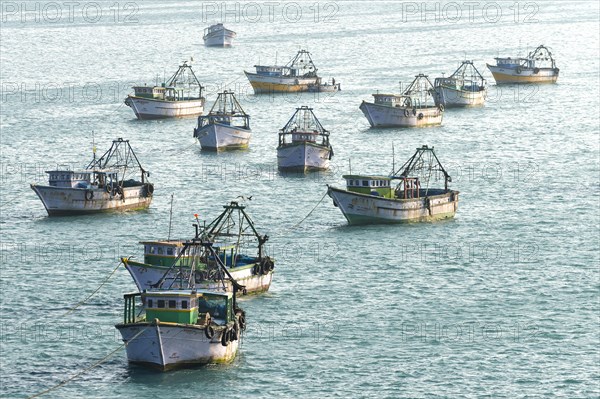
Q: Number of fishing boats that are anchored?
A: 12